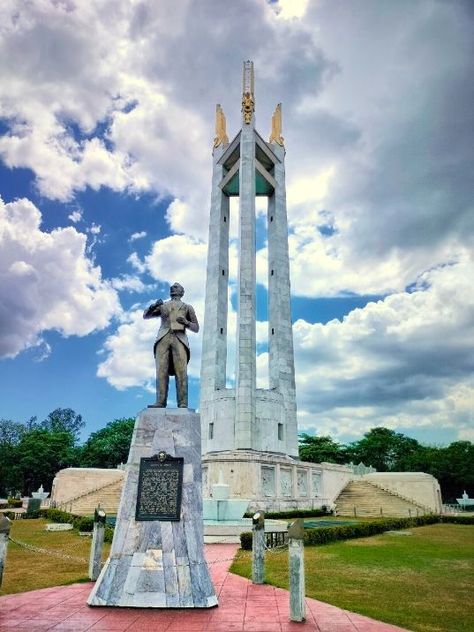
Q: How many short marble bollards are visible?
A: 4